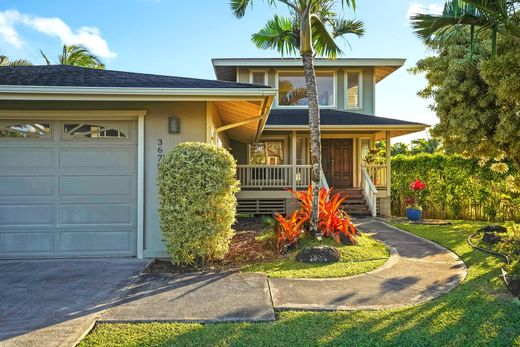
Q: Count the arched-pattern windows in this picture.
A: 2